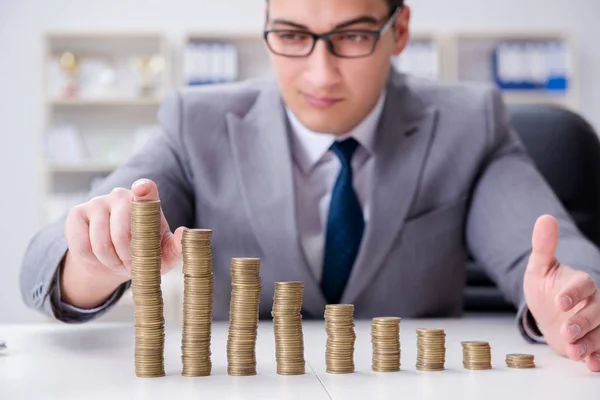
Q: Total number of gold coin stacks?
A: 9